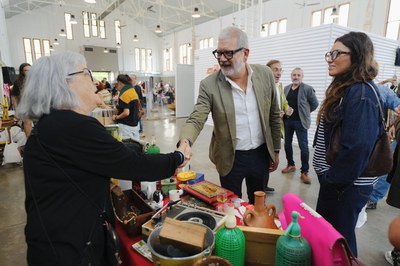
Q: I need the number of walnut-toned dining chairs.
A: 0